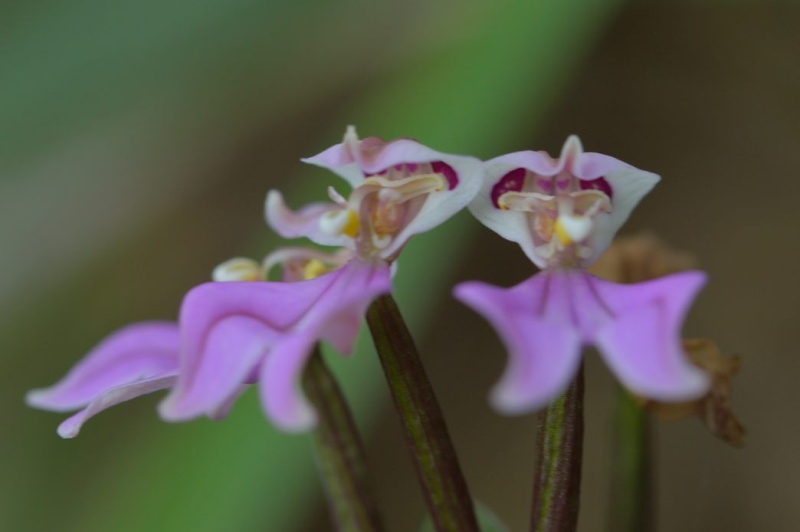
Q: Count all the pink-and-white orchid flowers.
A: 3